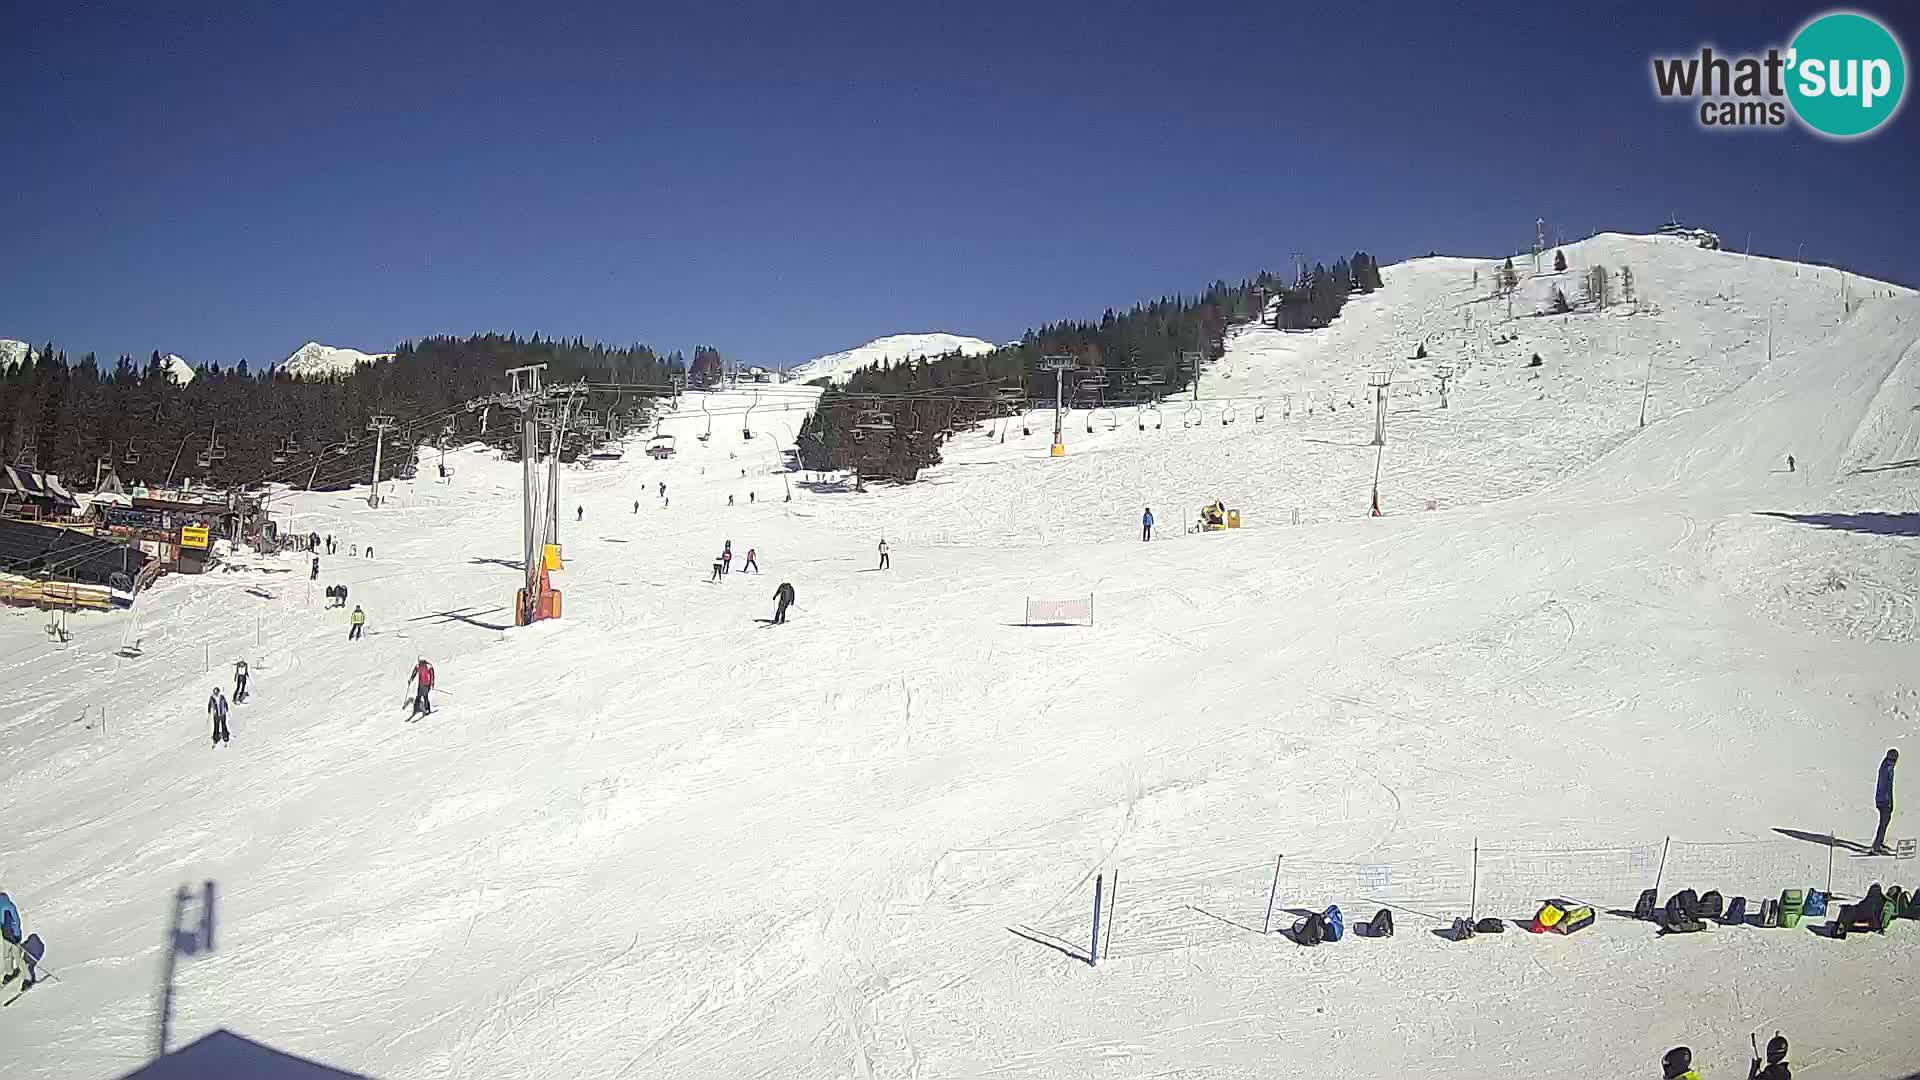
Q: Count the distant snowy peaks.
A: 4